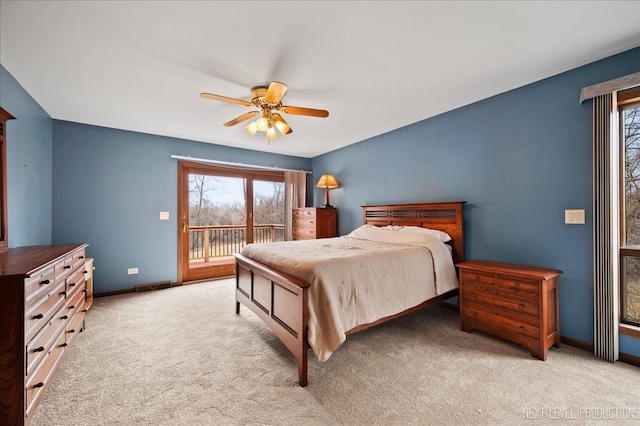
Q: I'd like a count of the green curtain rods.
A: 0